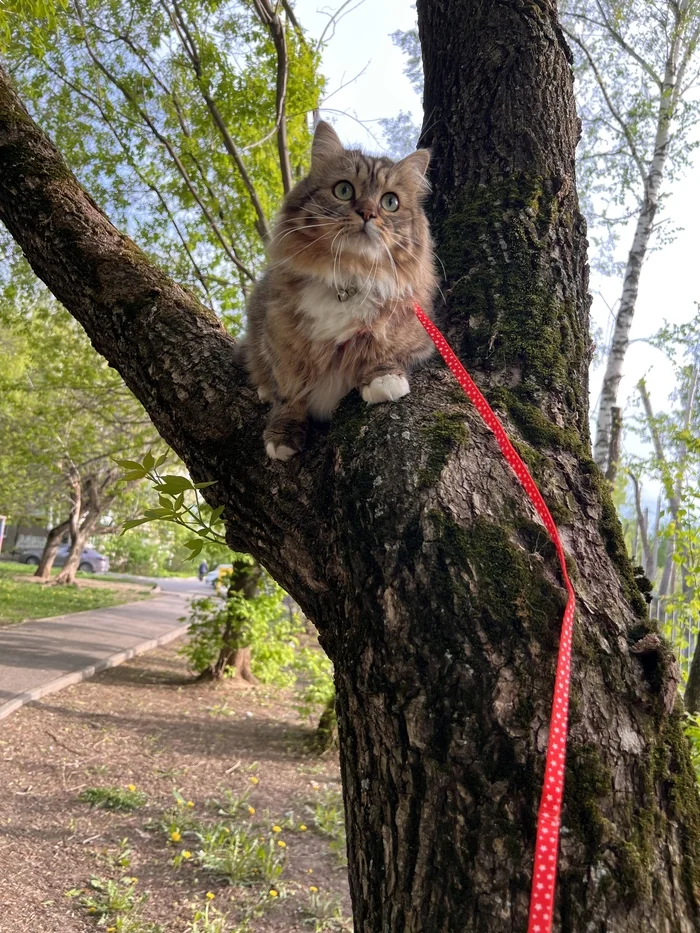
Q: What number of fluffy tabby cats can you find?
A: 1